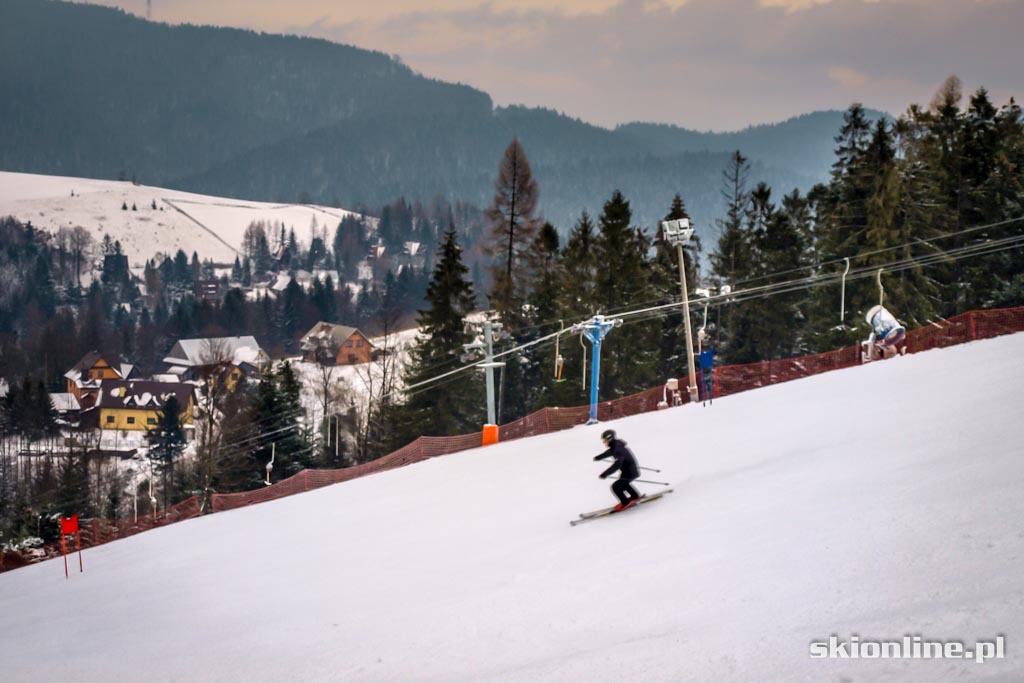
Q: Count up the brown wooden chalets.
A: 2